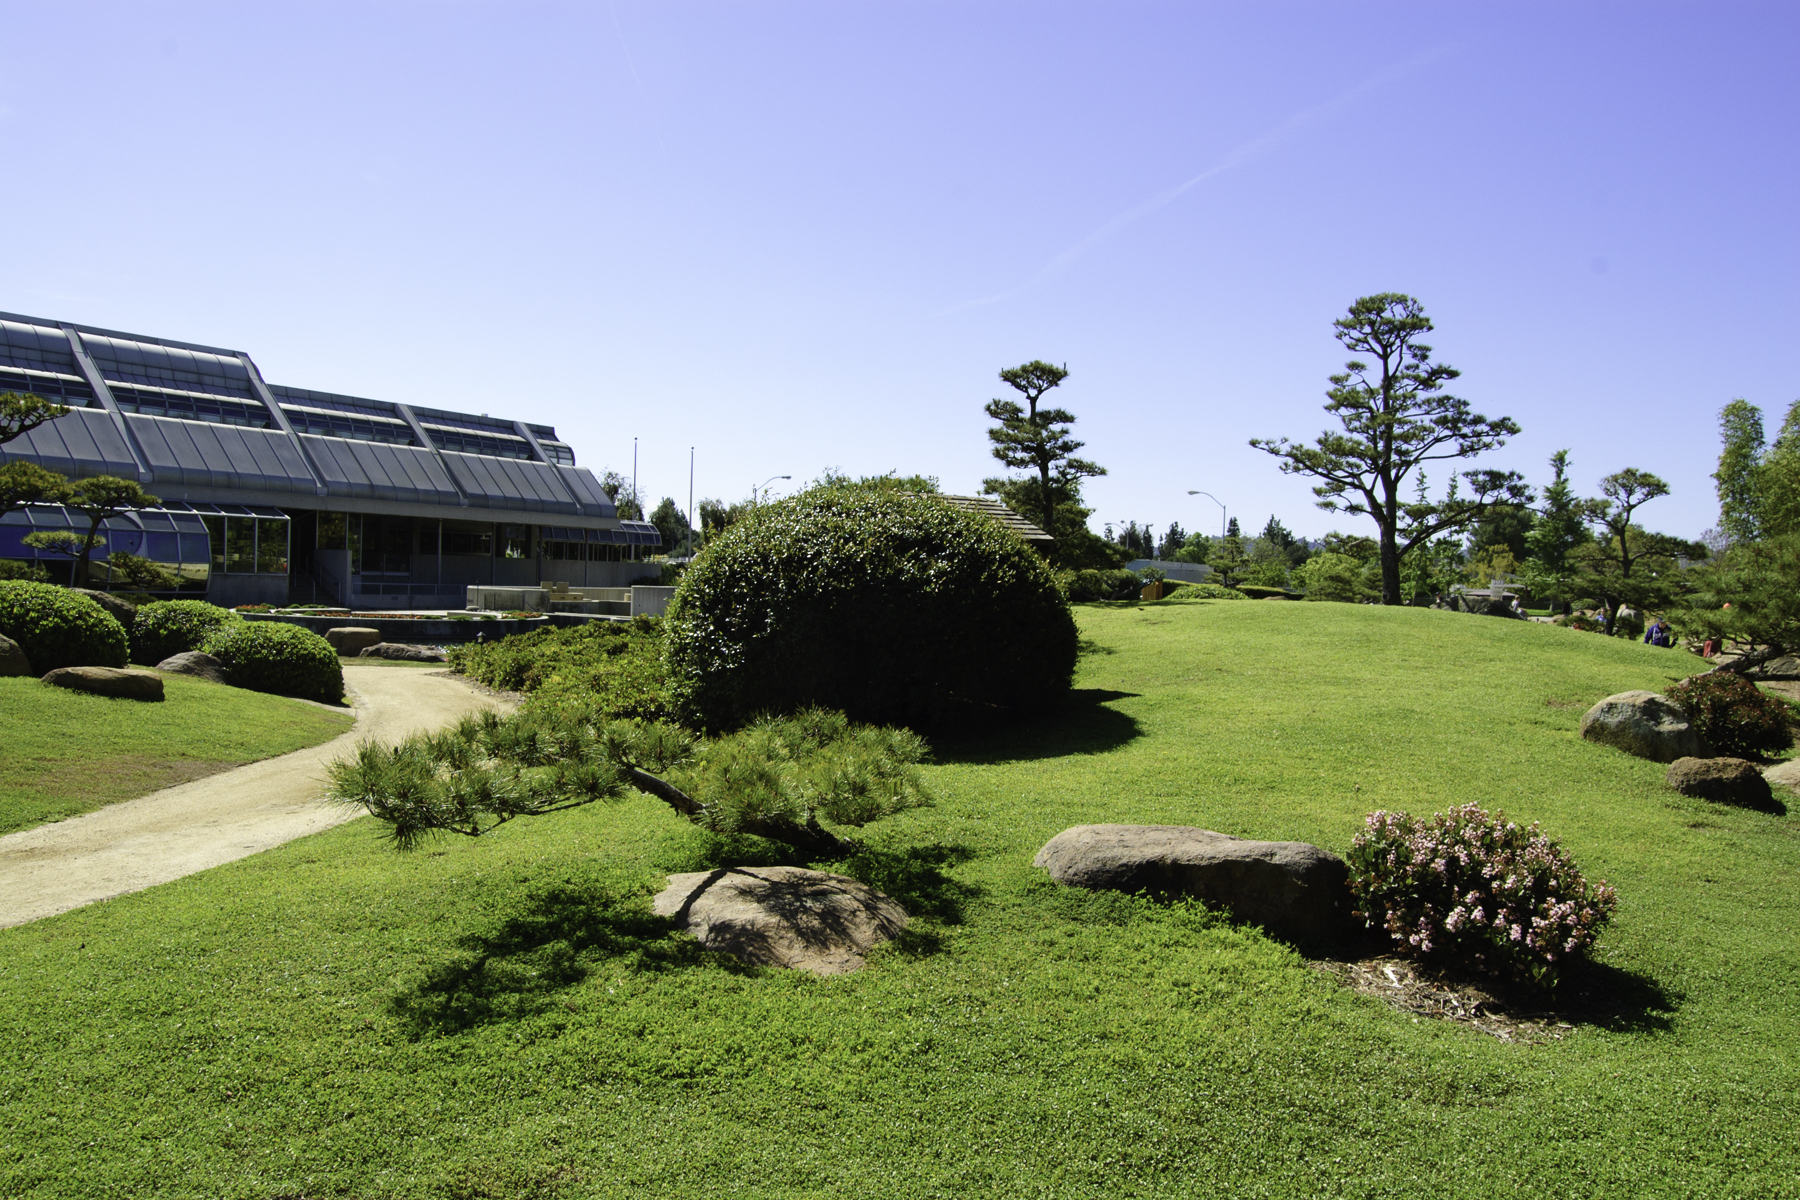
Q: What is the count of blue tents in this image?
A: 0